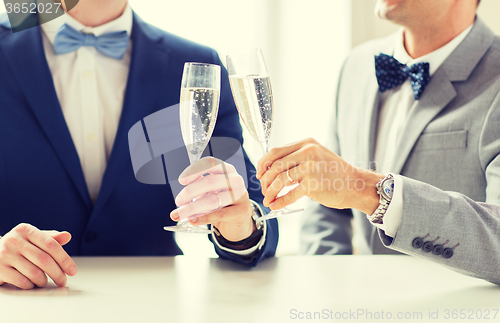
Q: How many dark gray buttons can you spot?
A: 4